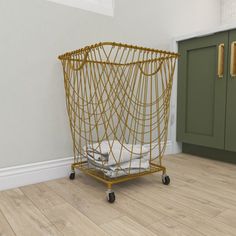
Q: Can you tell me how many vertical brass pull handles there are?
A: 2